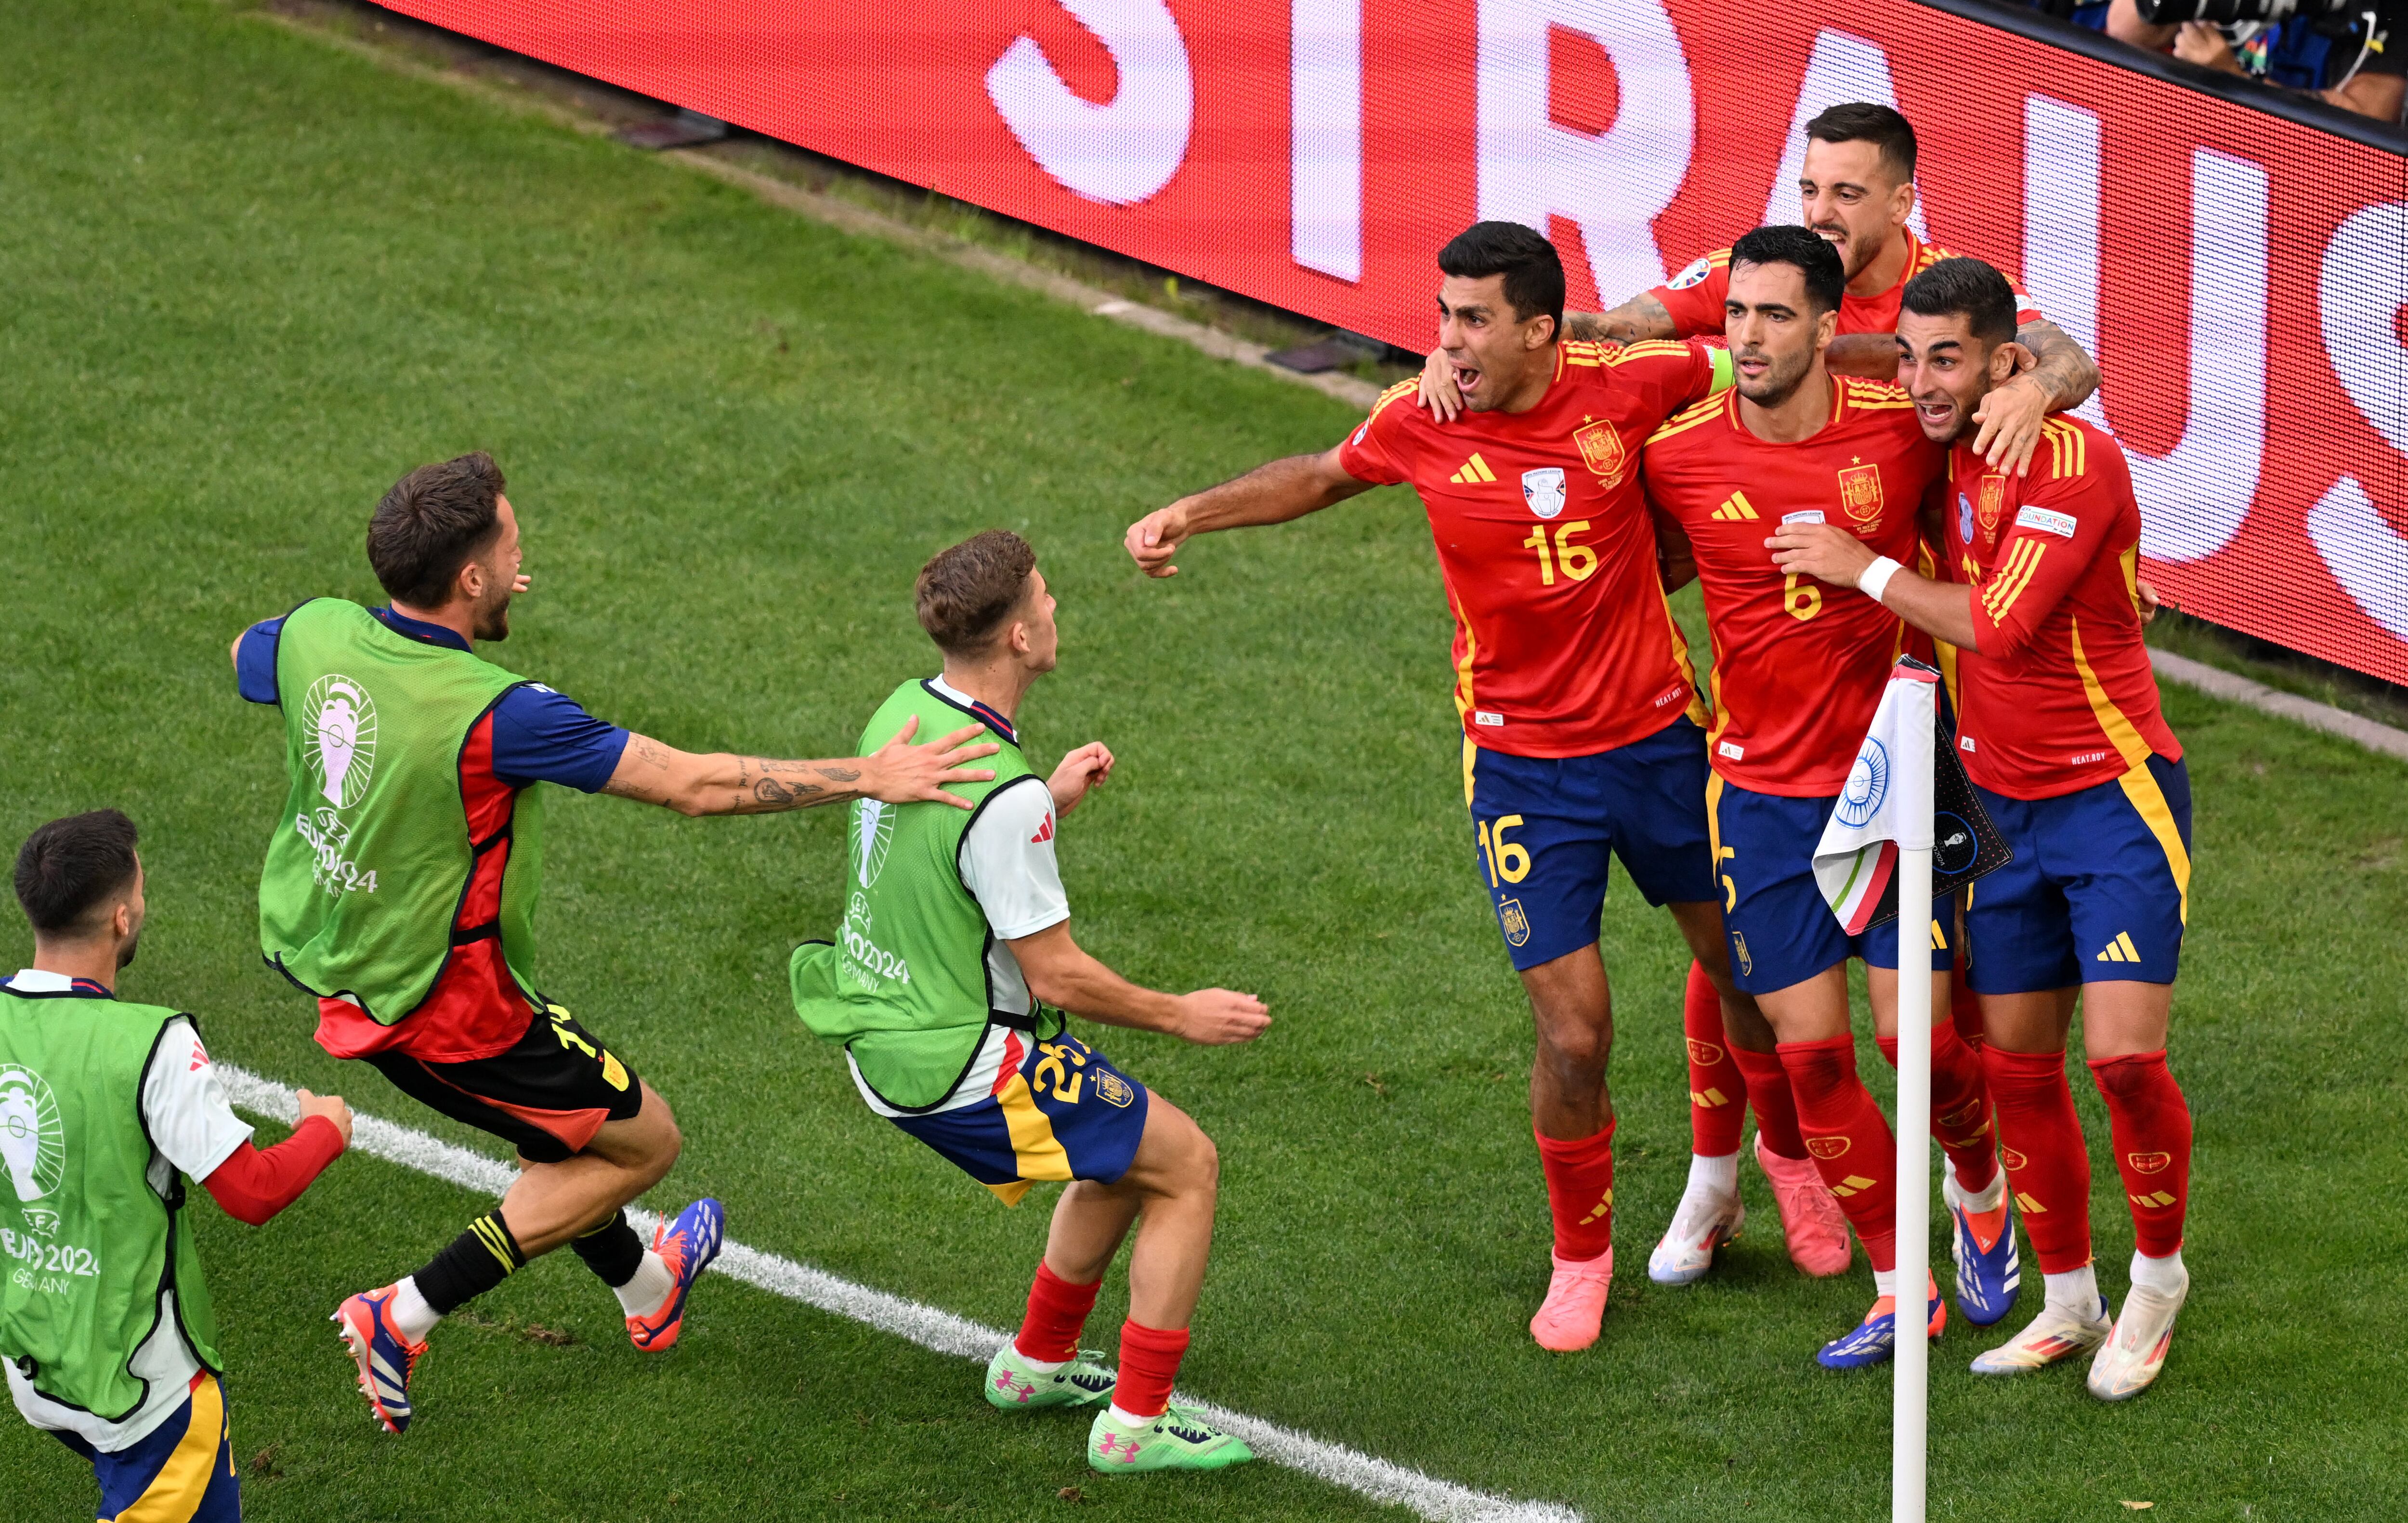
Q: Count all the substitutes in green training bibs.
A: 3